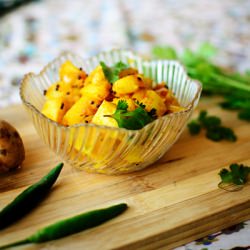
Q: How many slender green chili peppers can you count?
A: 2